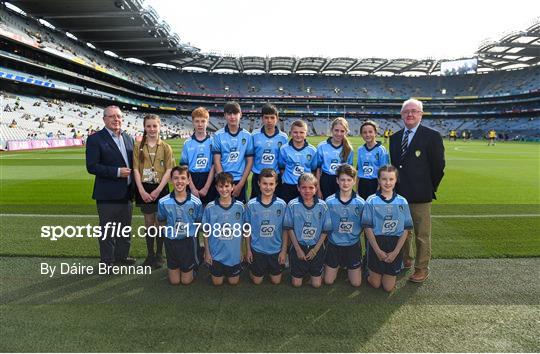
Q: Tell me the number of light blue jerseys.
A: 12